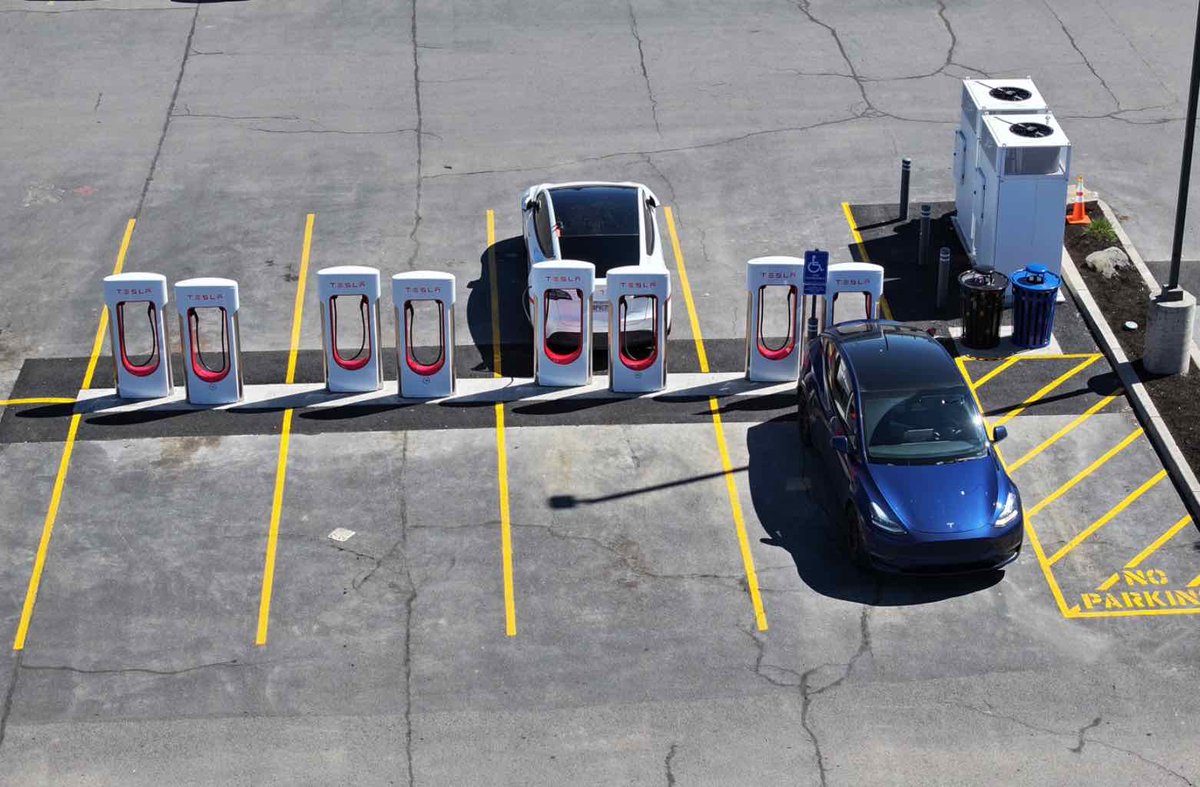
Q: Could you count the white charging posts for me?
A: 8